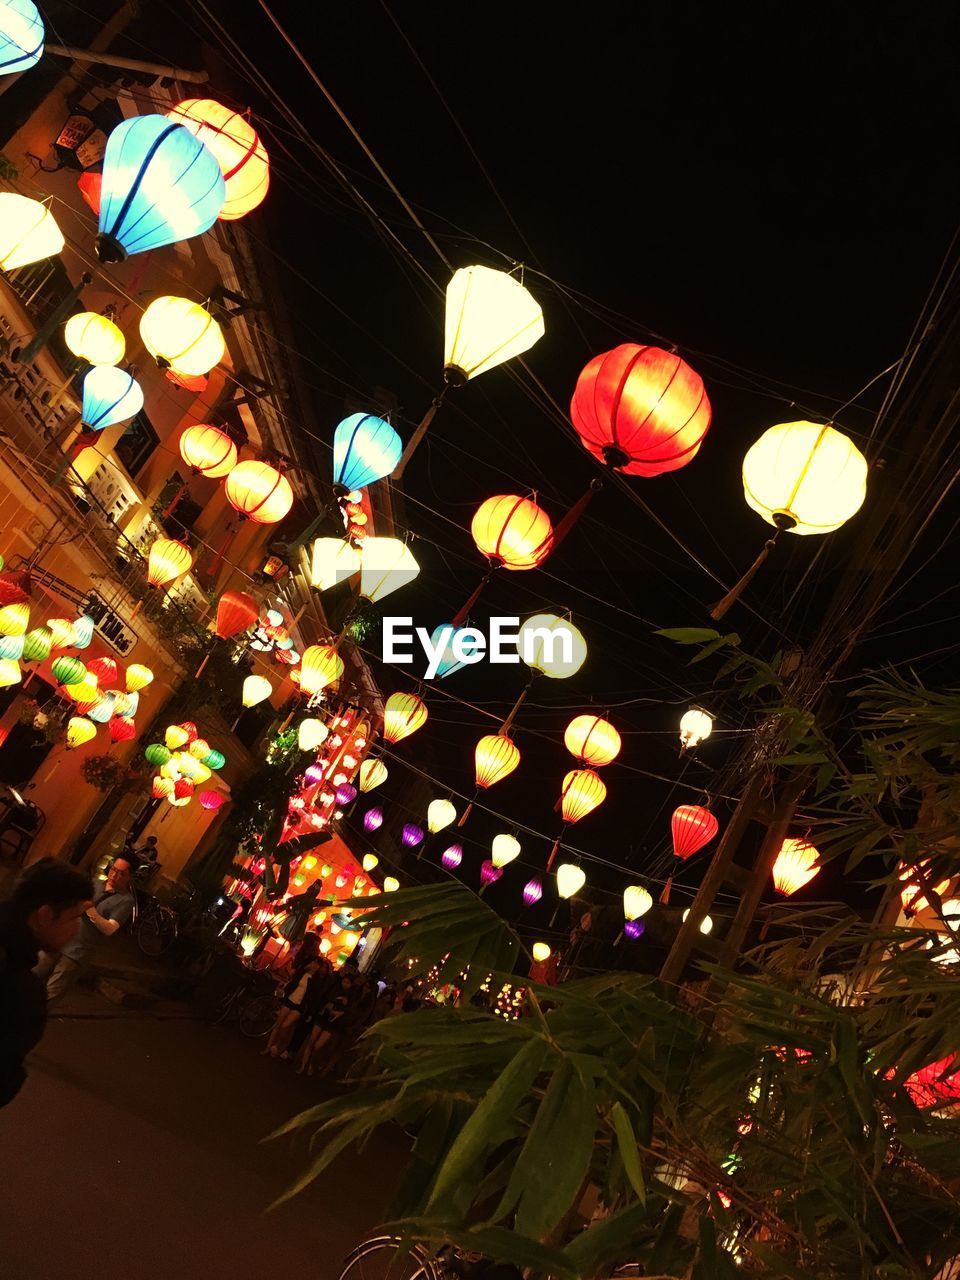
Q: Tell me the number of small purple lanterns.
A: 8